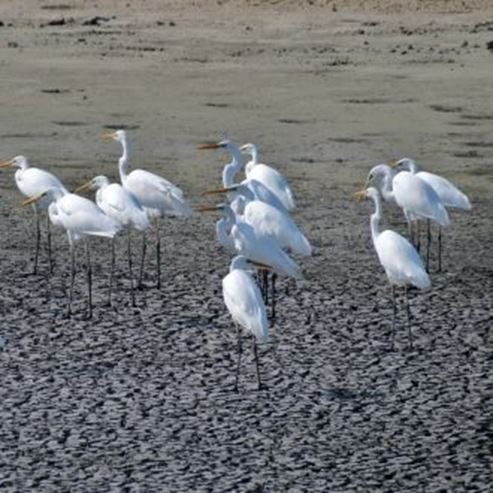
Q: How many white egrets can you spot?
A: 12